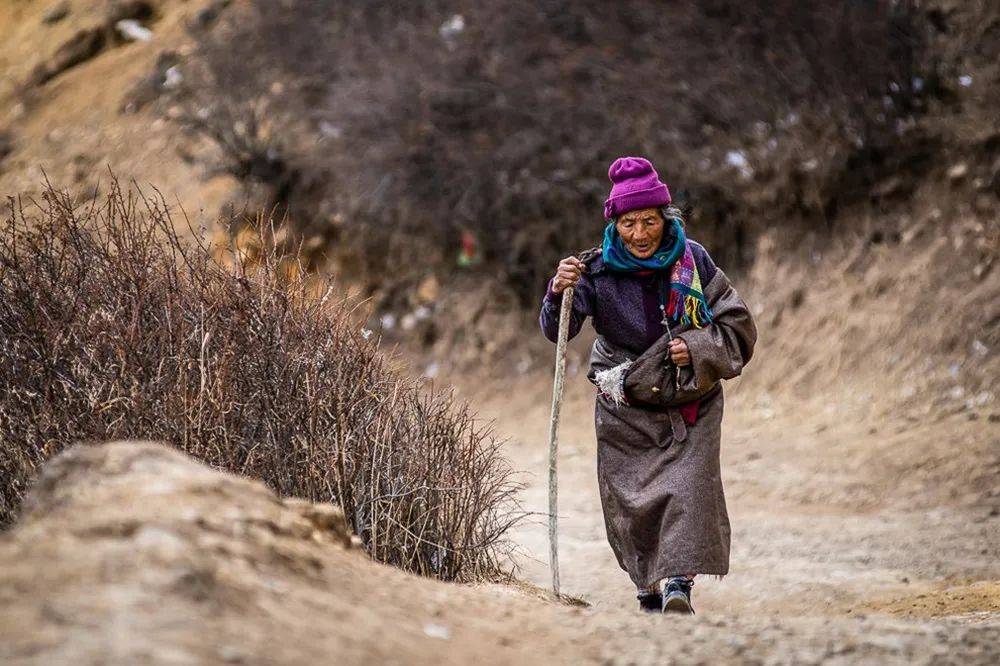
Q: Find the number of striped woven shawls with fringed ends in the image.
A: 1